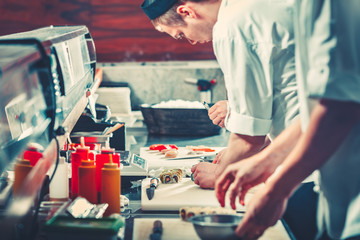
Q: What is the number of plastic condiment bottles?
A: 7